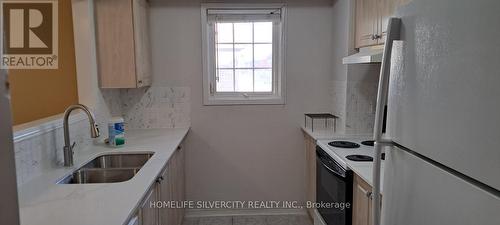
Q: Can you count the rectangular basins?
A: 2